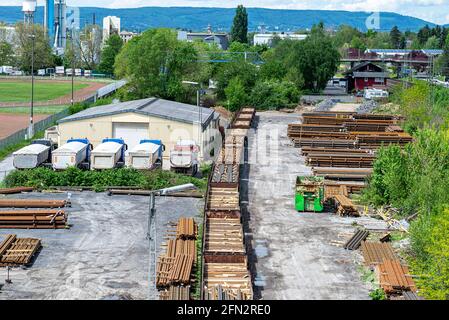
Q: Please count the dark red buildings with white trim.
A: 1